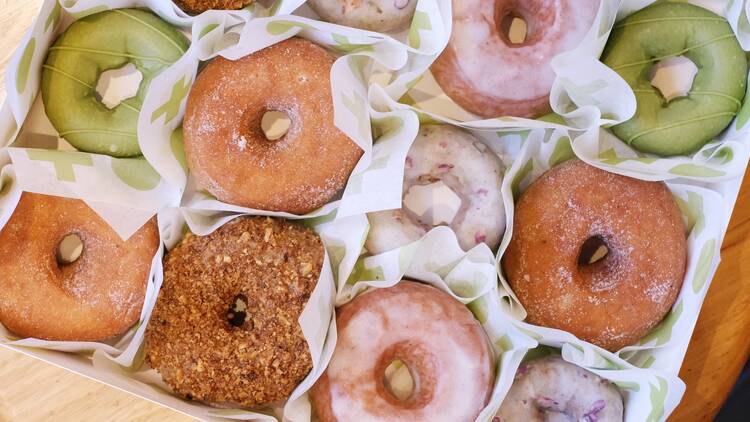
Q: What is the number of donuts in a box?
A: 12